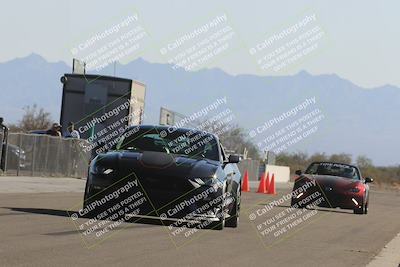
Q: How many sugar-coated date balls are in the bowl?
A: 0